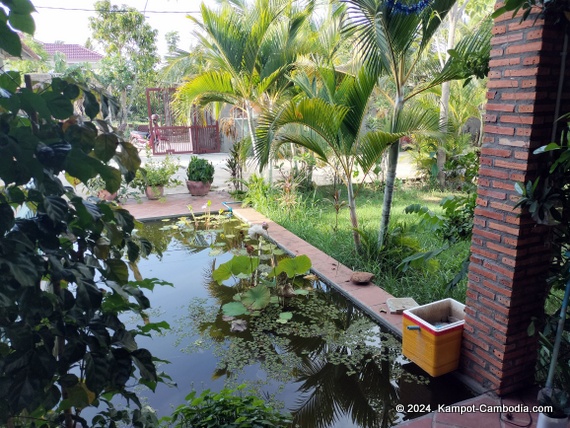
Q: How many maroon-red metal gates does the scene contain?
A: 1